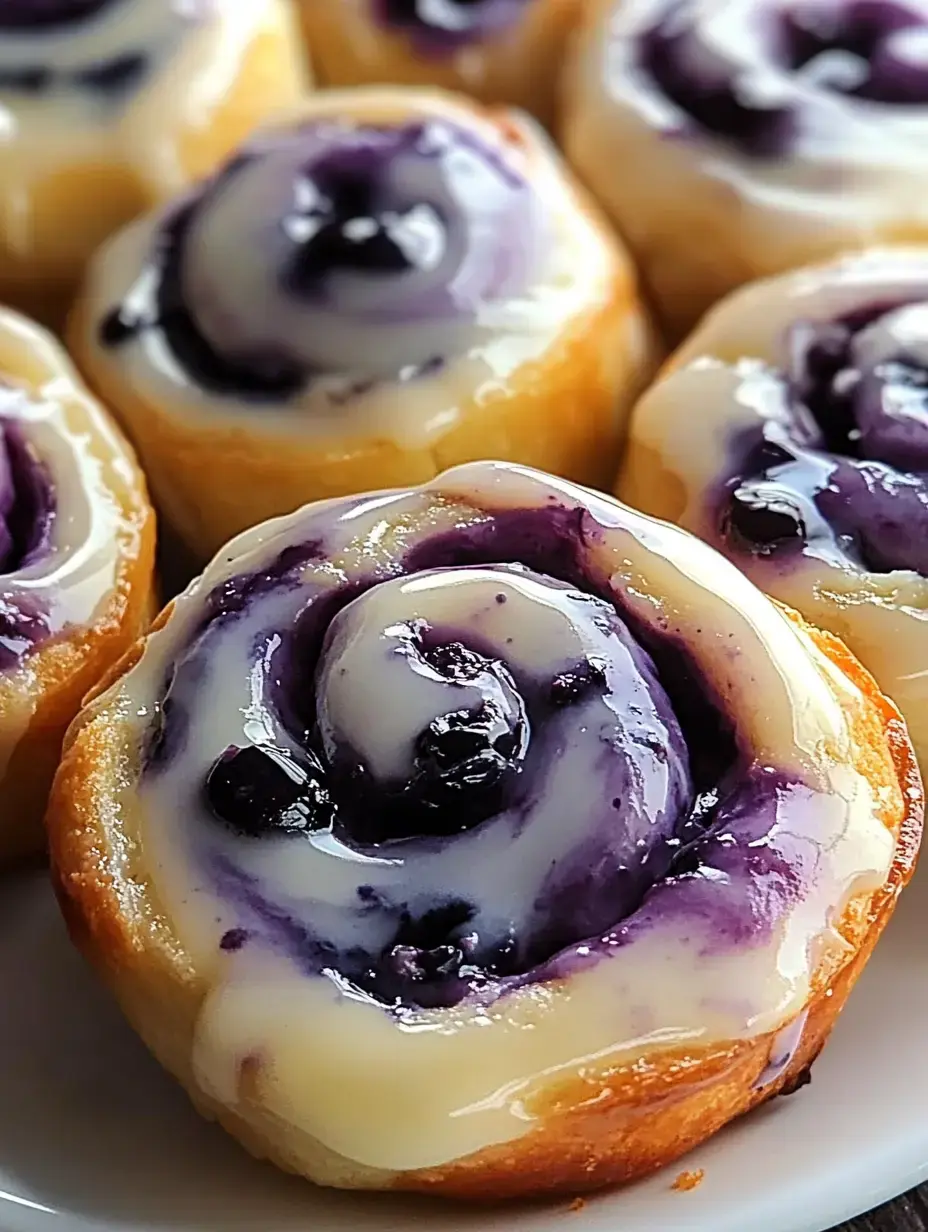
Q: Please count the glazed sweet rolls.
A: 7